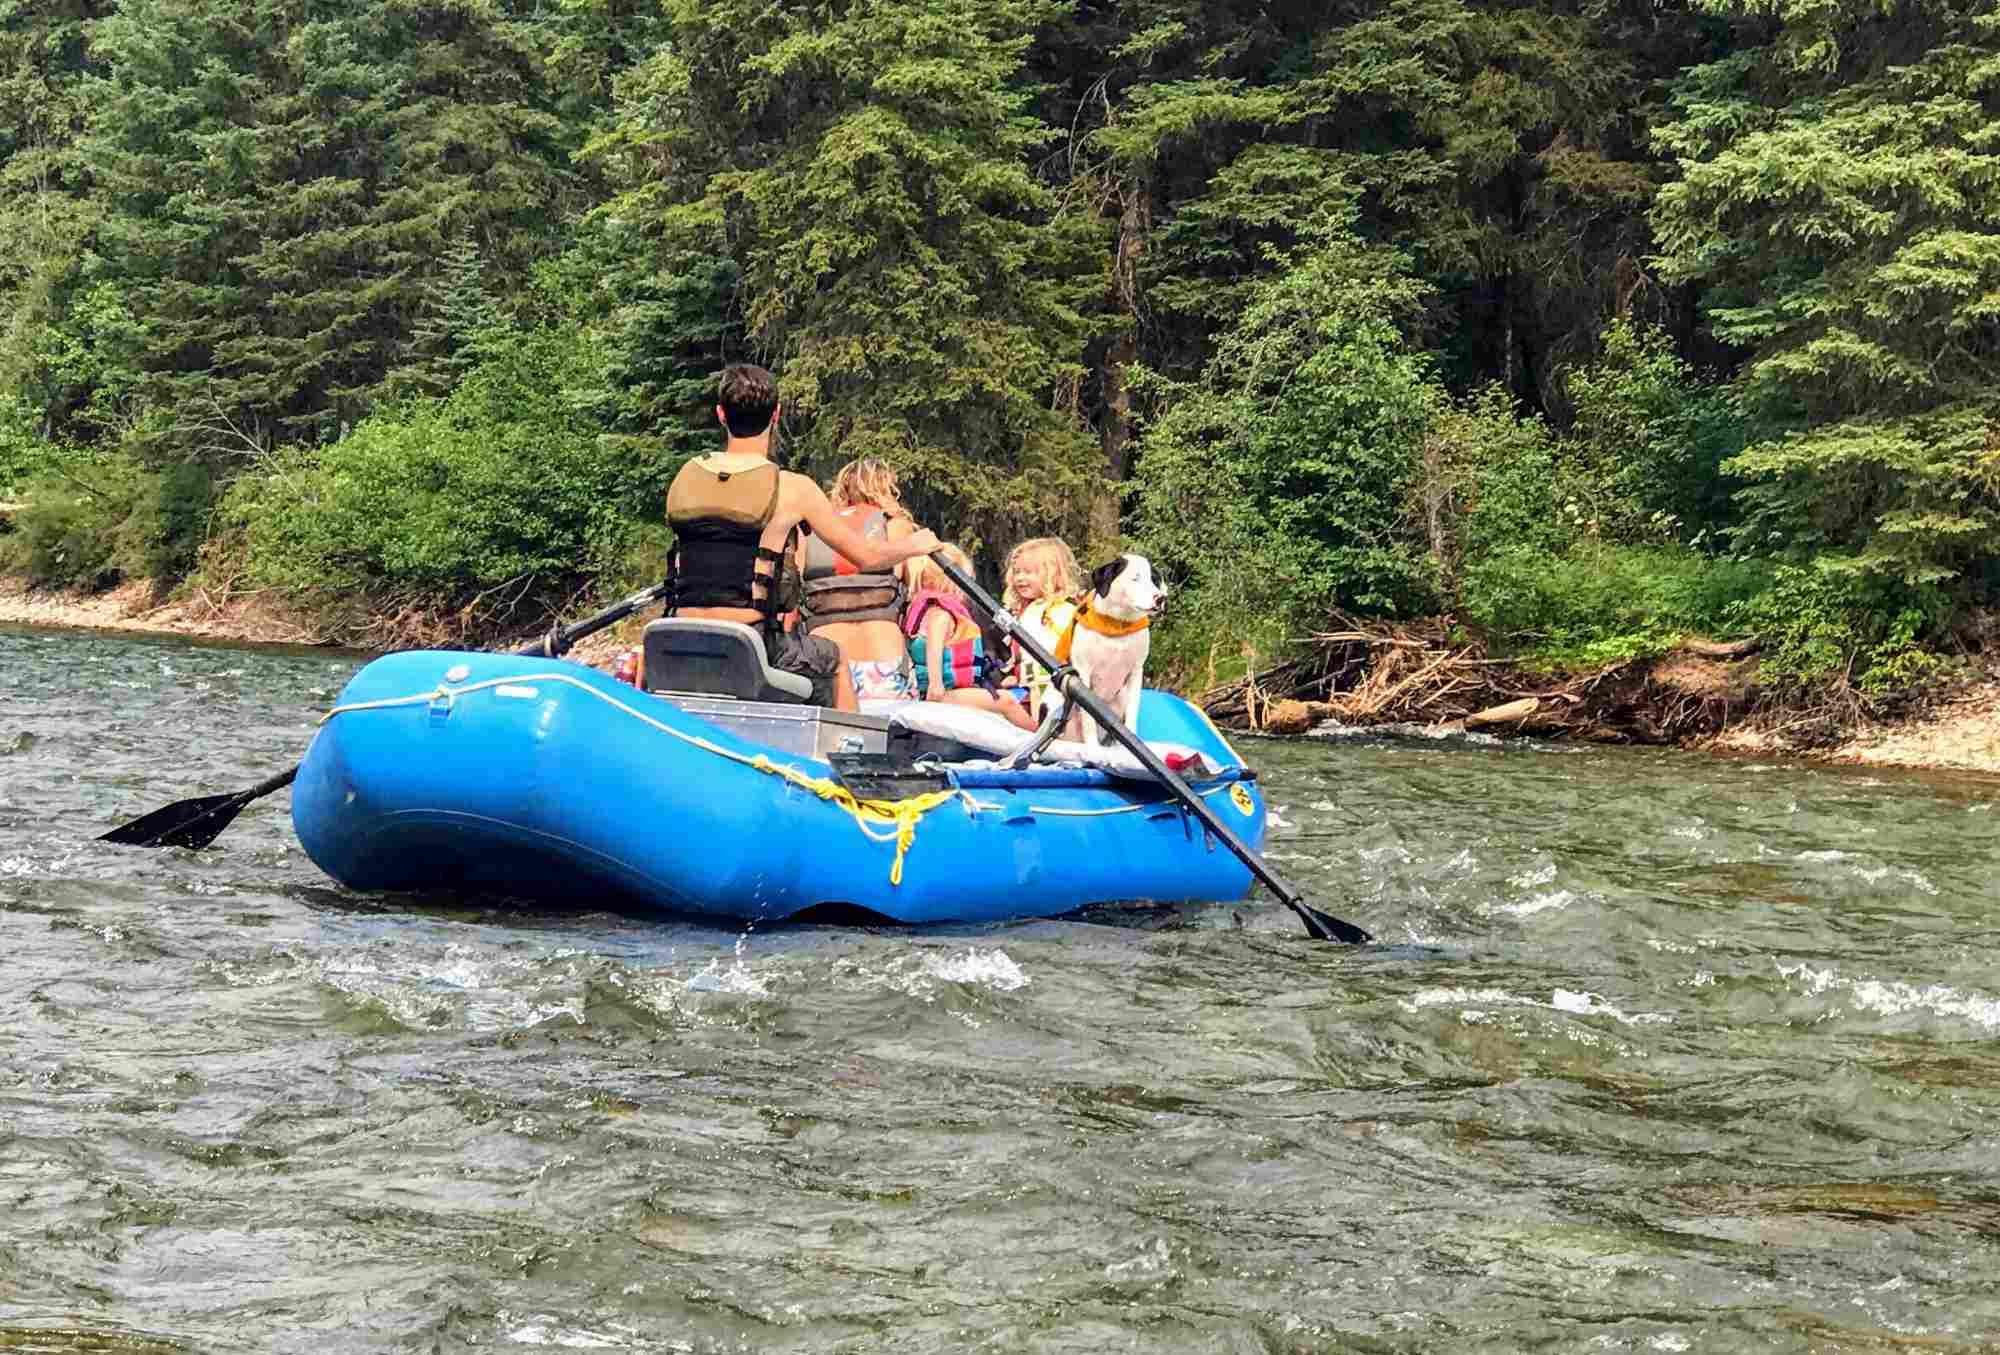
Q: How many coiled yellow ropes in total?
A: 1